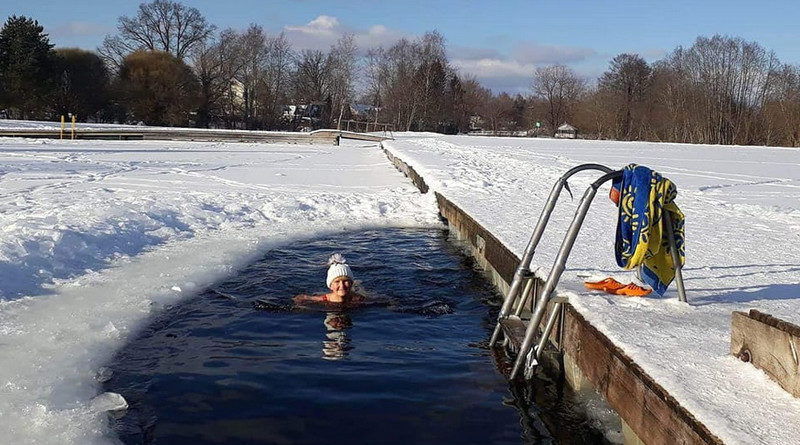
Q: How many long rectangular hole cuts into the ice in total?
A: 1